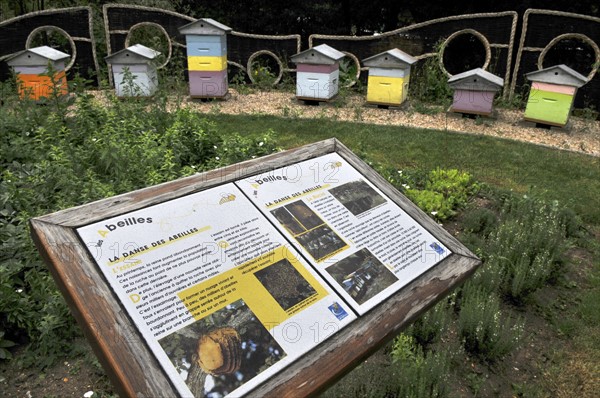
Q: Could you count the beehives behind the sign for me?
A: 7